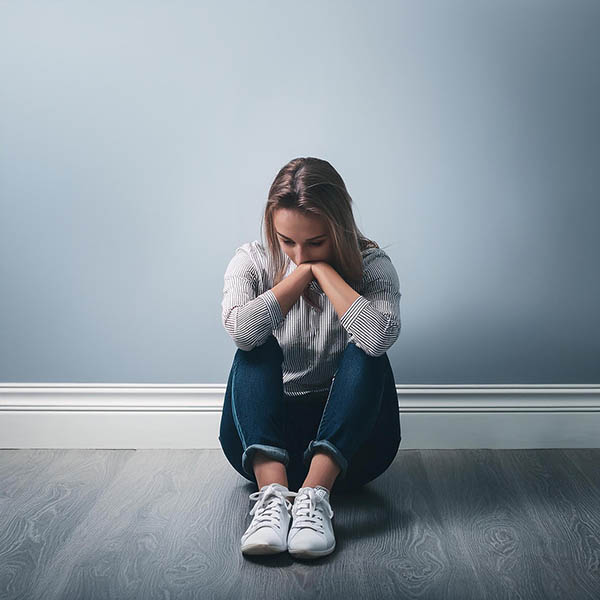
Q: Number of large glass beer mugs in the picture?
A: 0